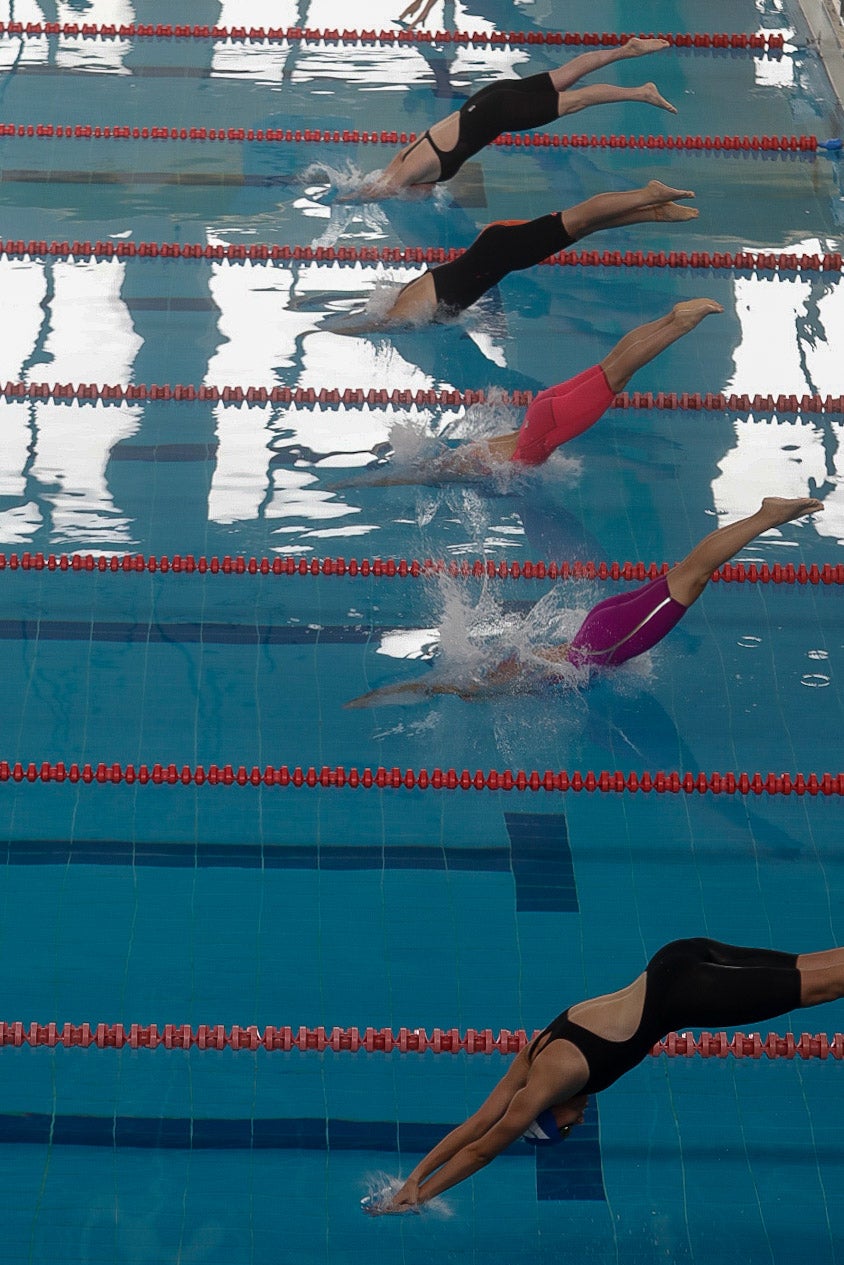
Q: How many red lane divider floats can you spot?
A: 7